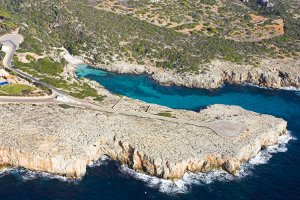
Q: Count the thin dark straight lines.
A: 2